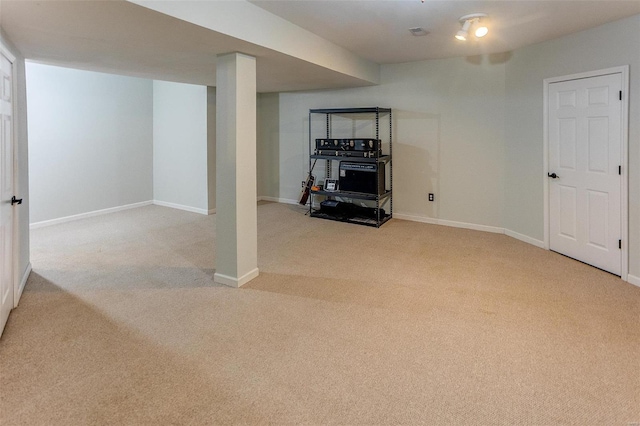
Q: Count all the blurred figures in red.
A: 0